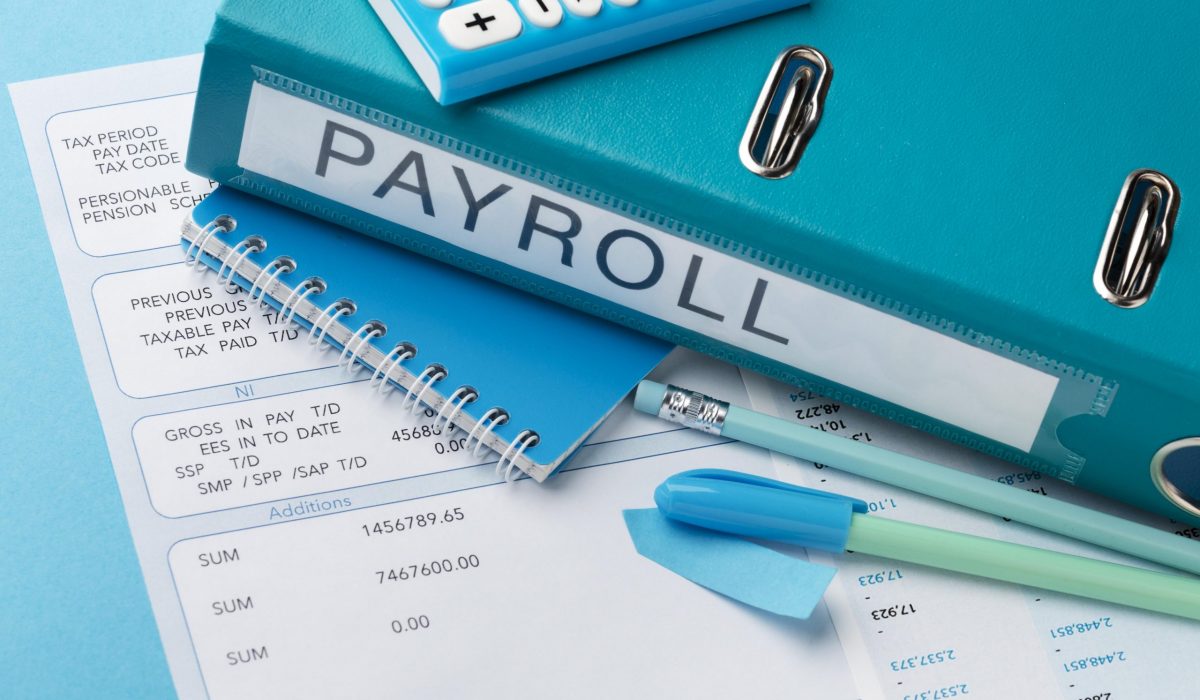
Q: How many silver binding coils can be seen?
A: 11